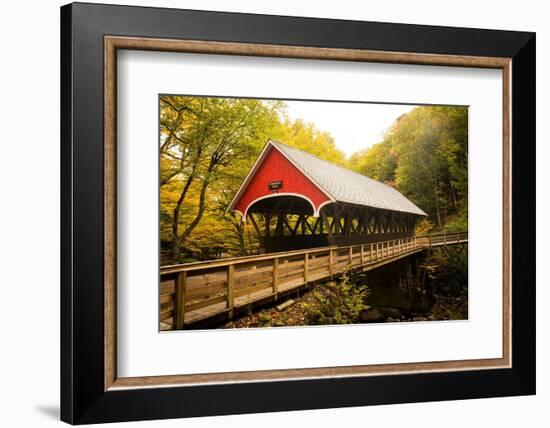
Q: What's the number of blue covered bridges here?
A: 0